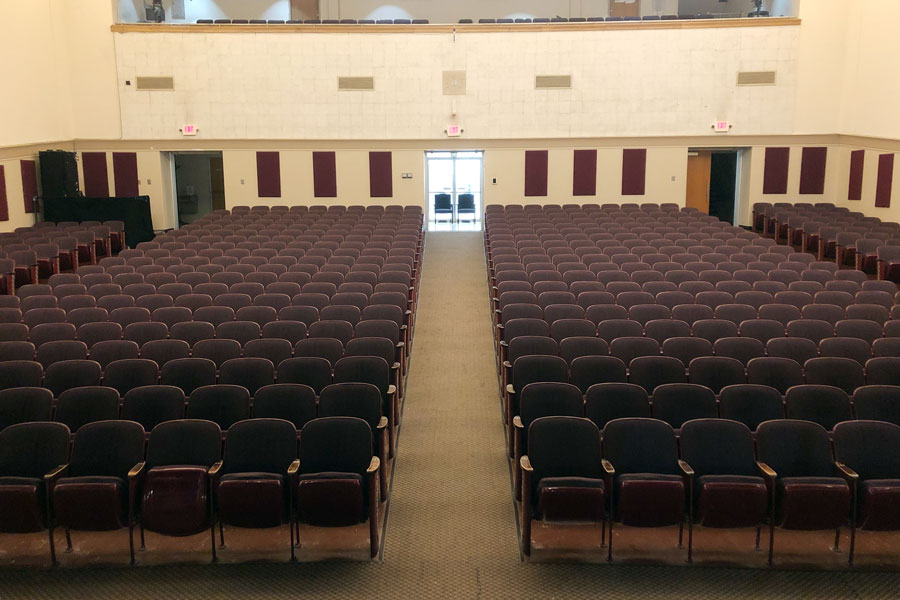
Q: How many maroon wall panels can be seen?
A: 14